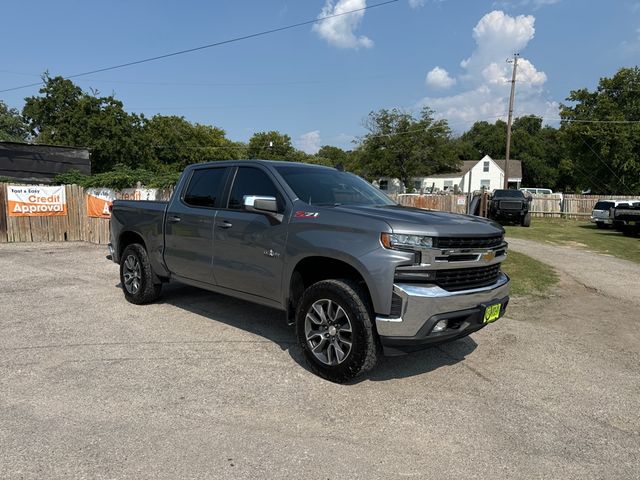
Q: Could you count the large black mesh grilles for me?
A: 2